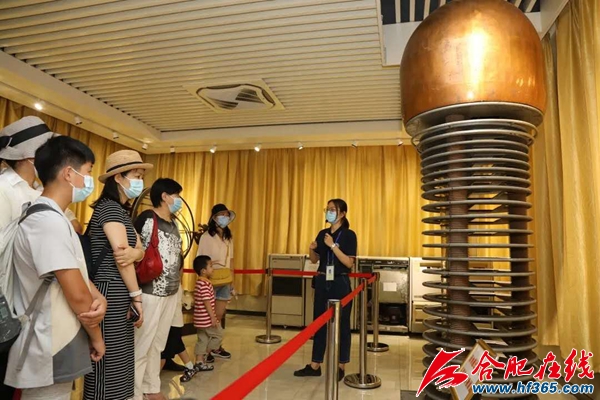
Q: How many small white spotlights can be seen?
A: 10